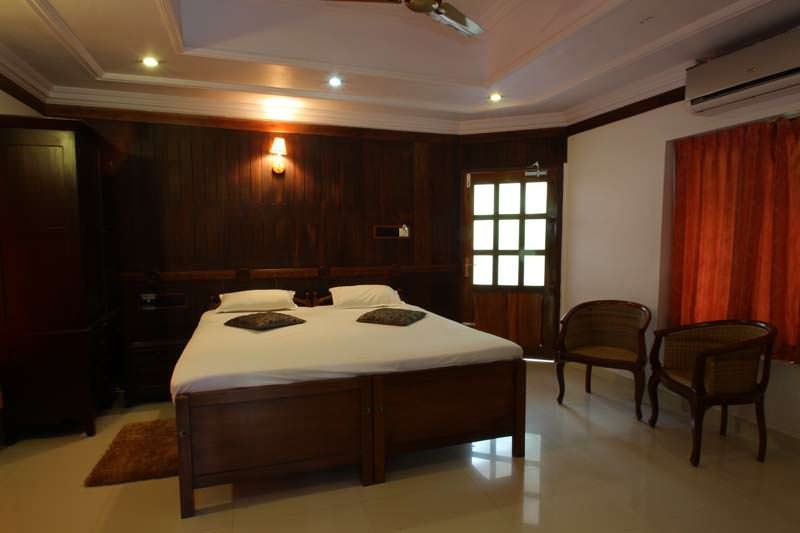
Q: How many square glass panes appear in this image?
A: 9